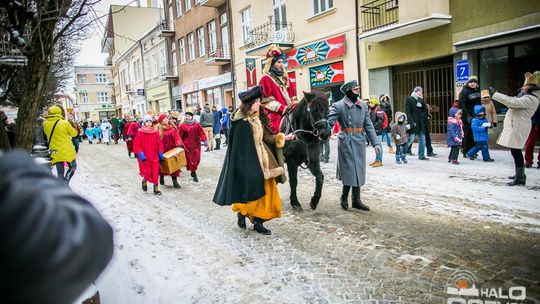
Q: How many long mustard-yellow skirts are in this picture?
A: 1